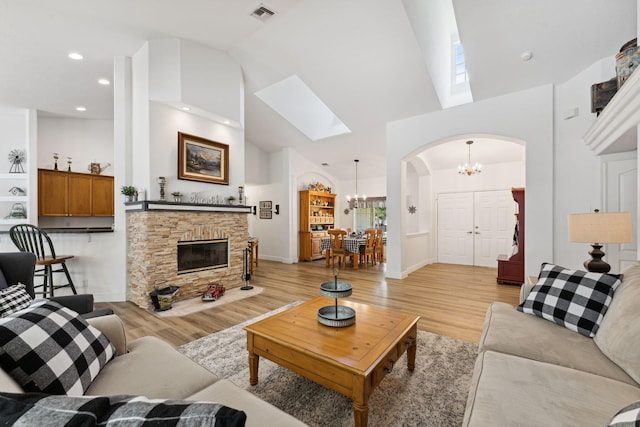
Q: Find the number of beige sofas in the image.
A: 2